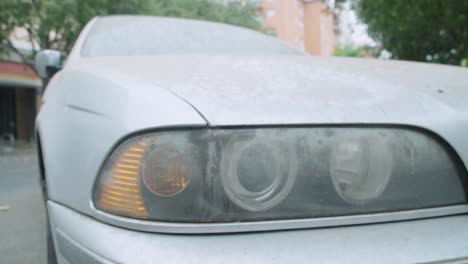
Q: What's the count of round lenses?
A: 3